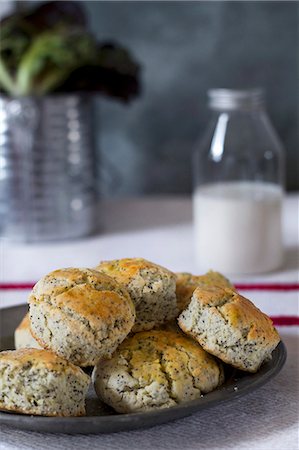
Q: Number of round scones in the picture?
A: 7